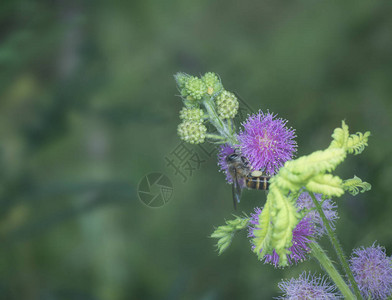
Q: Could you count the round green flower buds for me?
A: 5